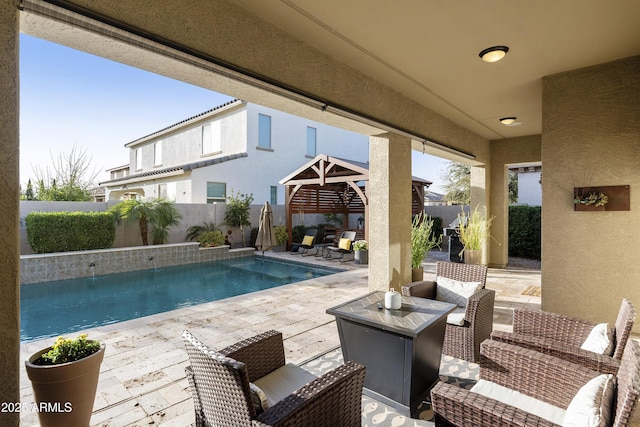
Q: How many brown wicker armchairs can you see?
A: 4